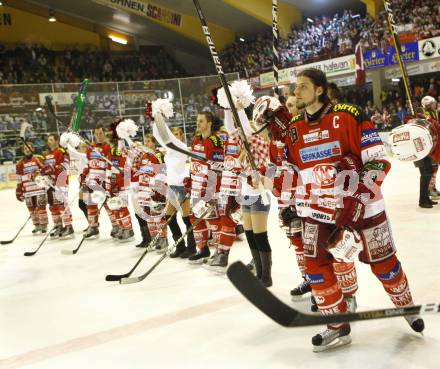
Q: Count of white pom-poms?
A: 4